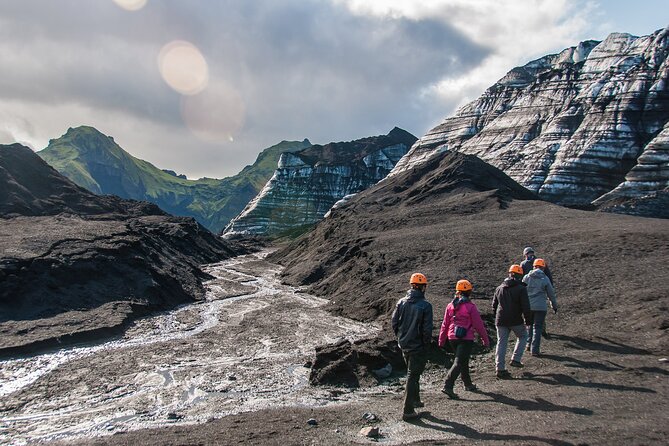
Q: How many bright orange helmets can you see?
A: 4